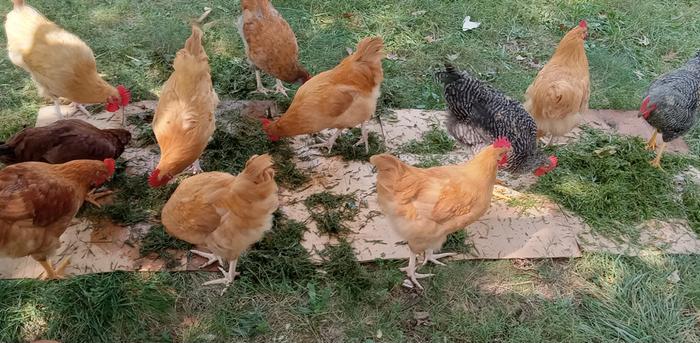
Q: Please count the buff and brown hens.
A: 9